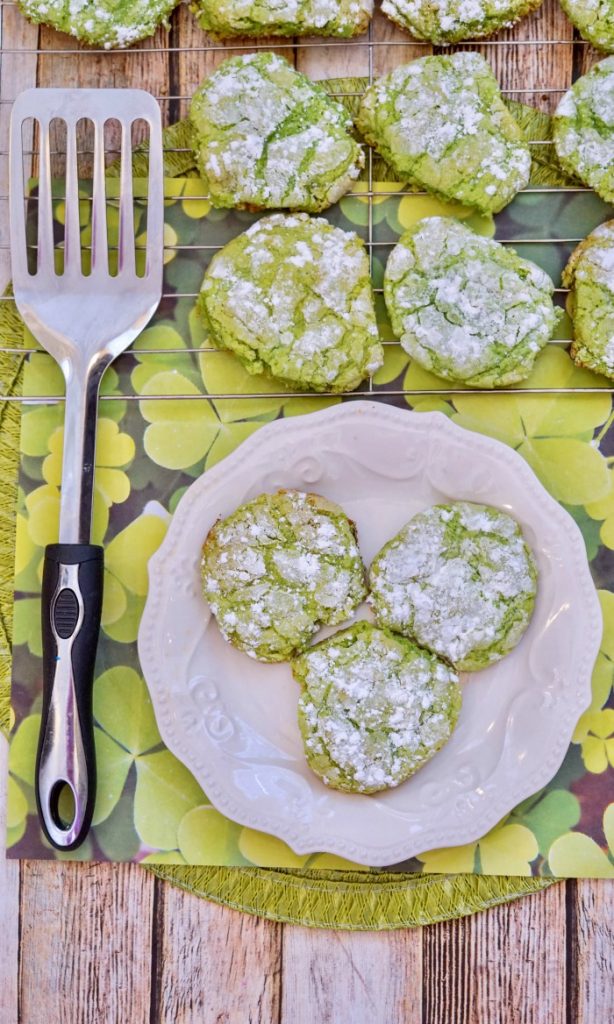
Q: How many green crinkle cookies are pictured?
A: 13